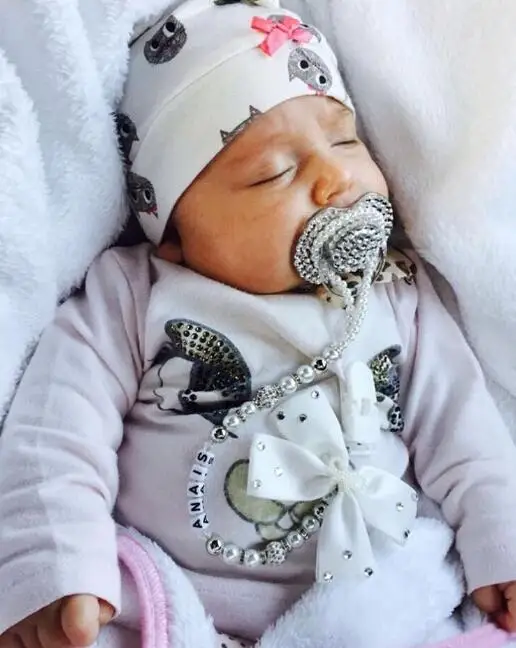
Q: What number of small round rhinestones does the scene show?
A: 12